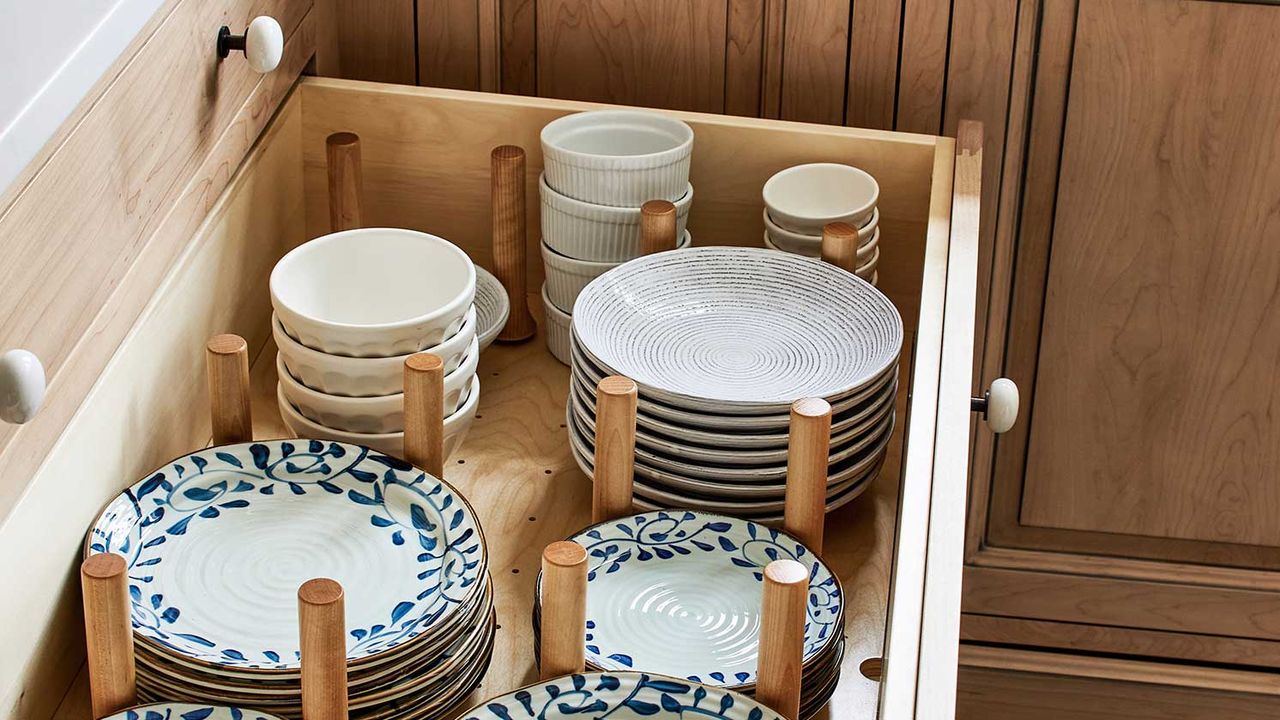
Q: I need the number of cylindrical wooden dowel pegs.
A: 12